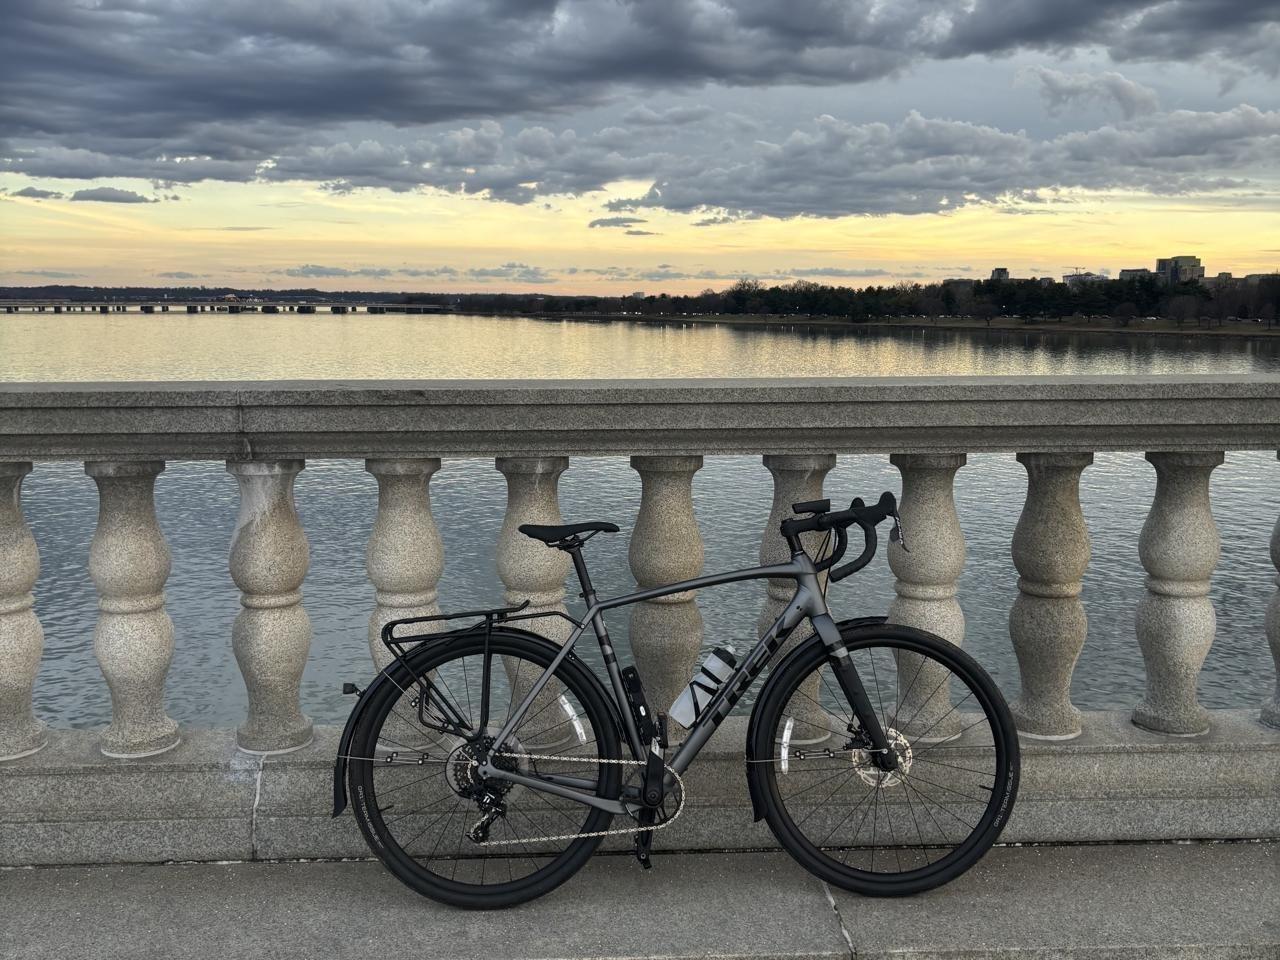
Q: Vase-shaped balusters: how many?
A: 11